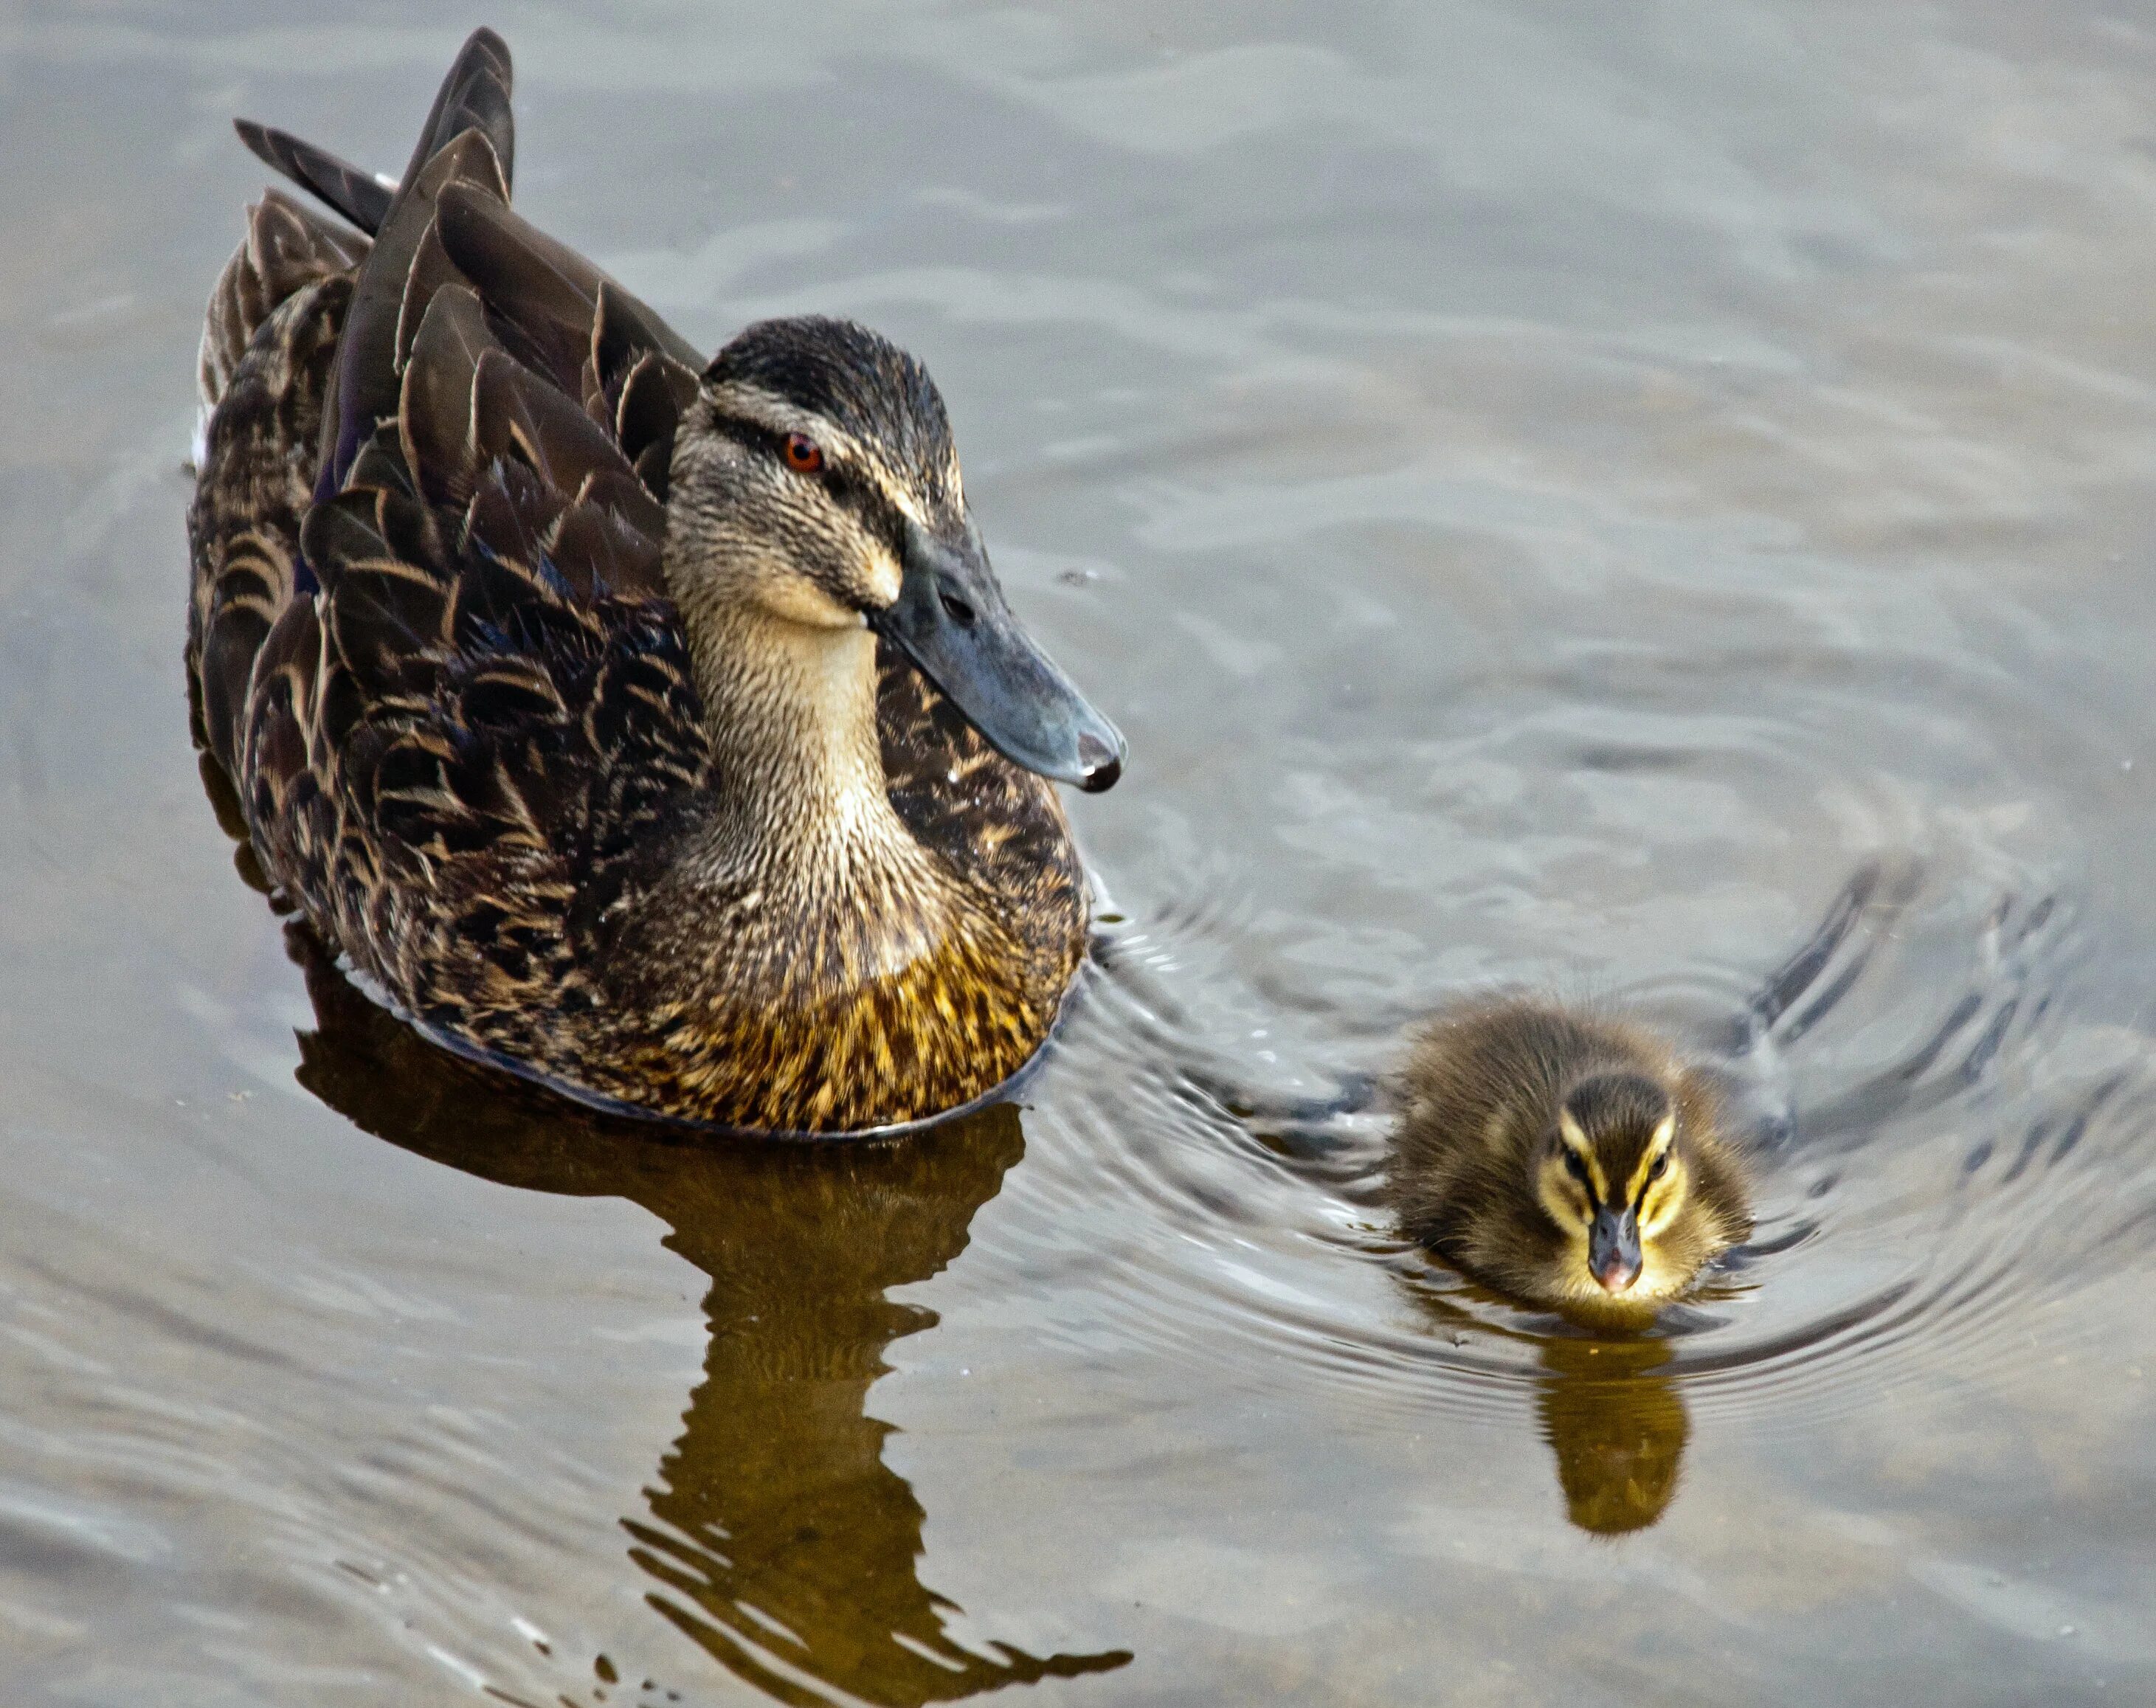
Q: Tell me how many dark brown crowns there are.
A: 2